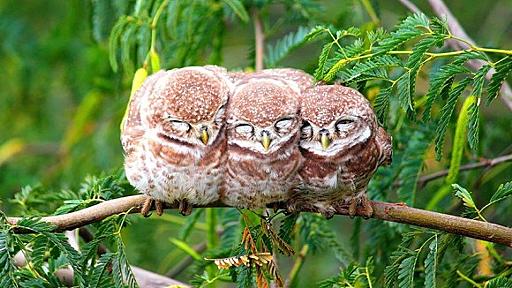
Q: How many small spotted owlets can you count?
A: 3